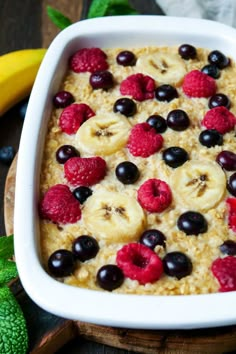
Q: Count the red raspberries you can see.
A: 12